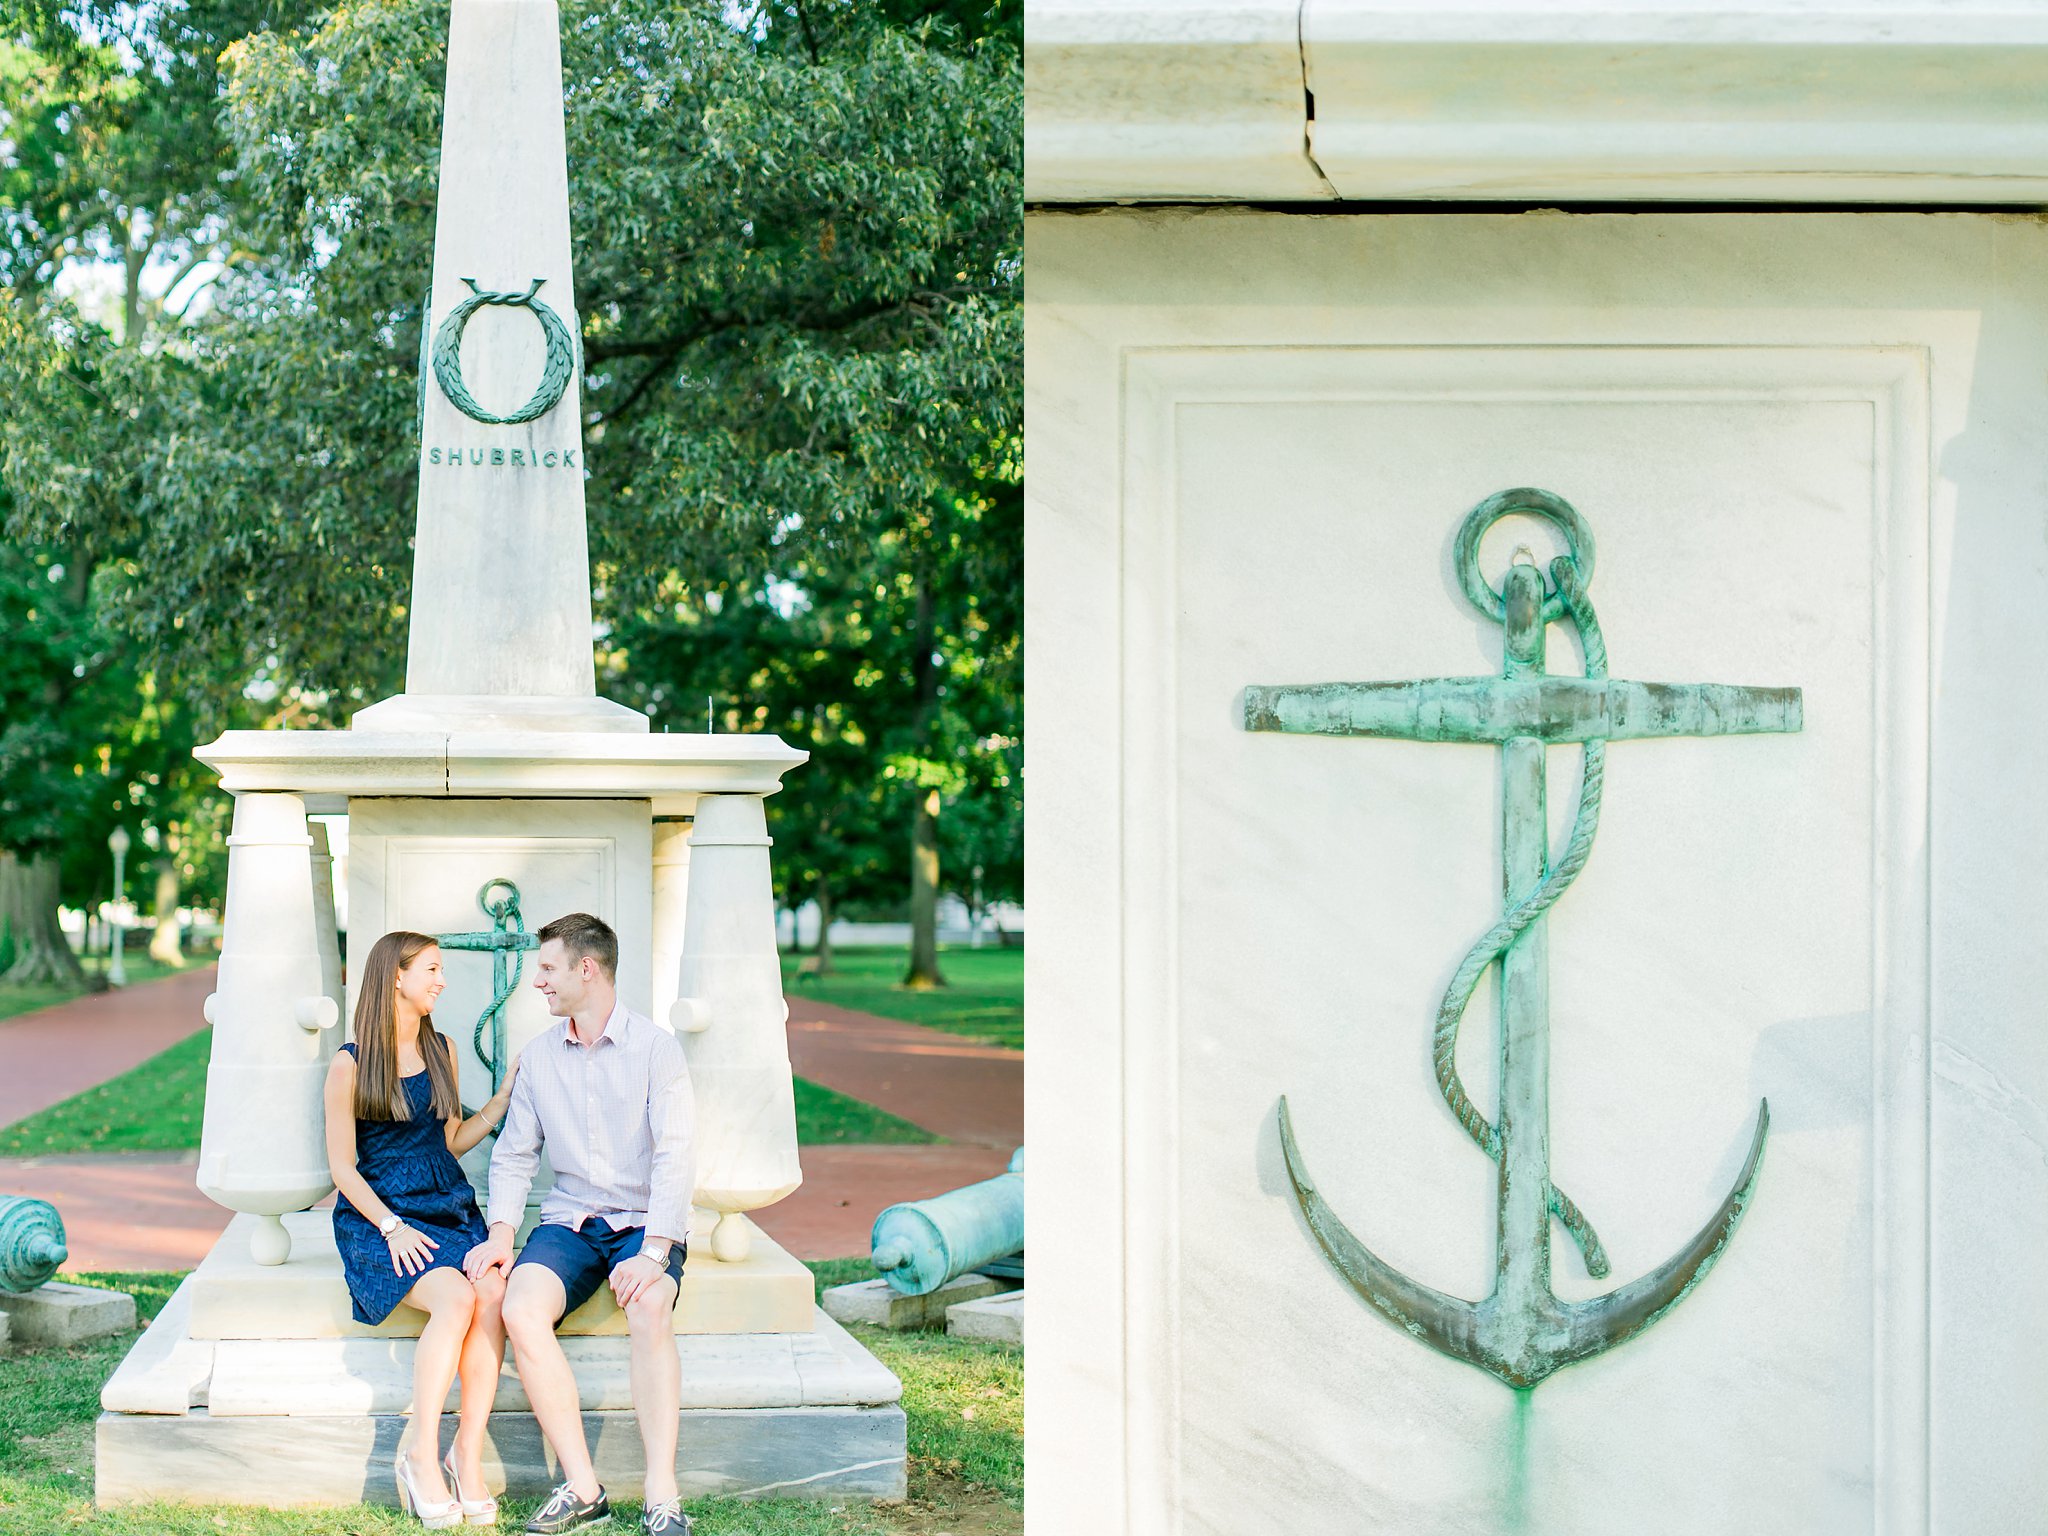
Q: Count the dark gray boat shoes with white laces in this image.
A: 2